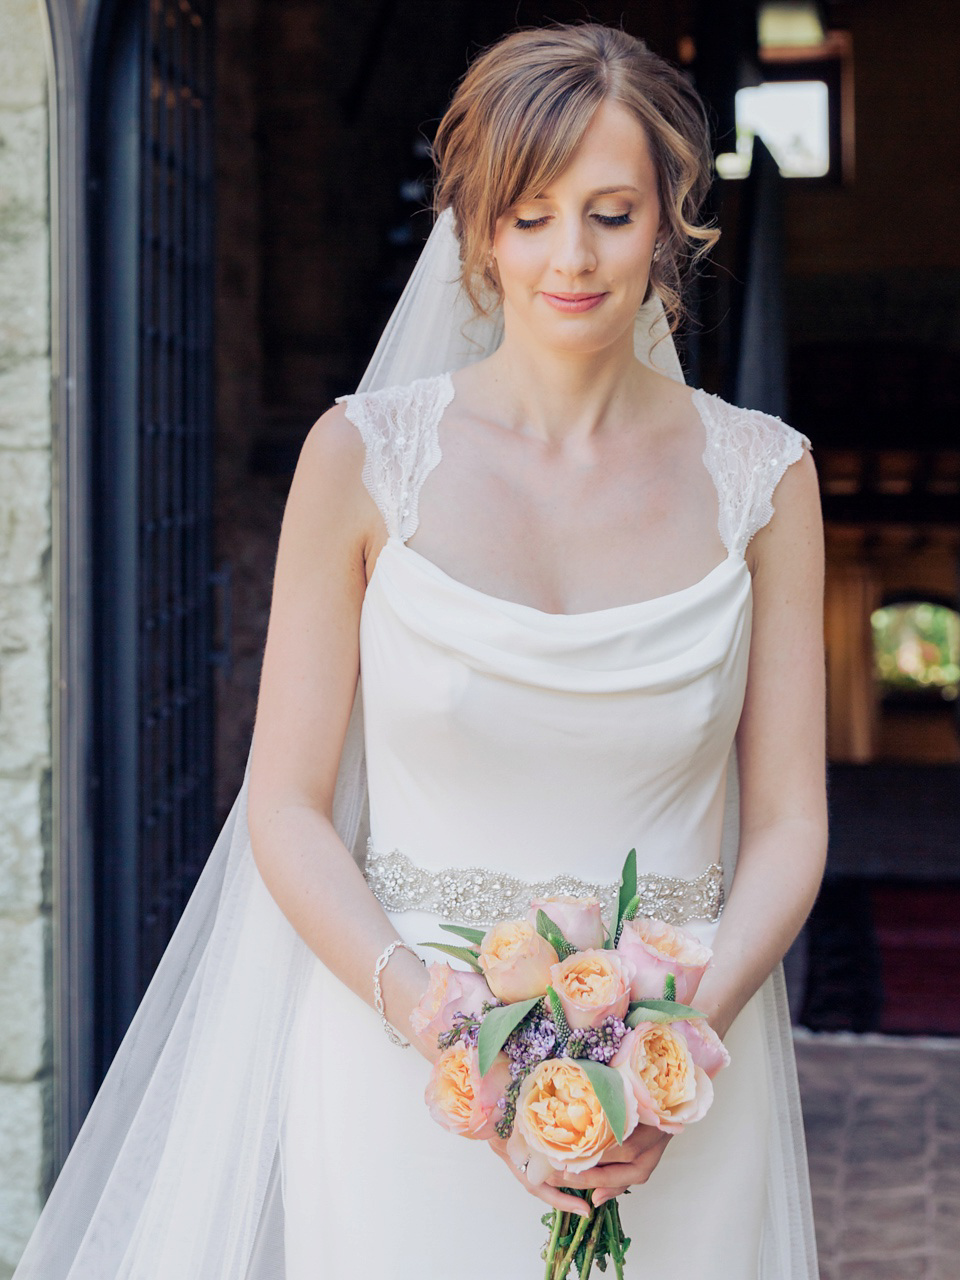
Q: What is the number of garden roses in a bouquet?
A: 9